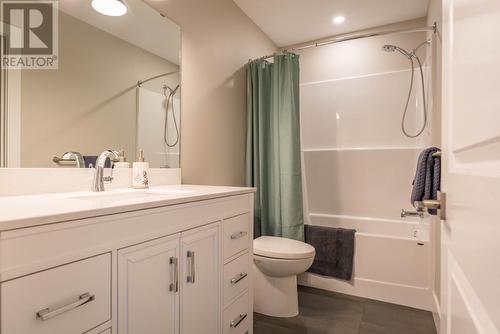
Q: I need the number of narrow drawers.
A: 3